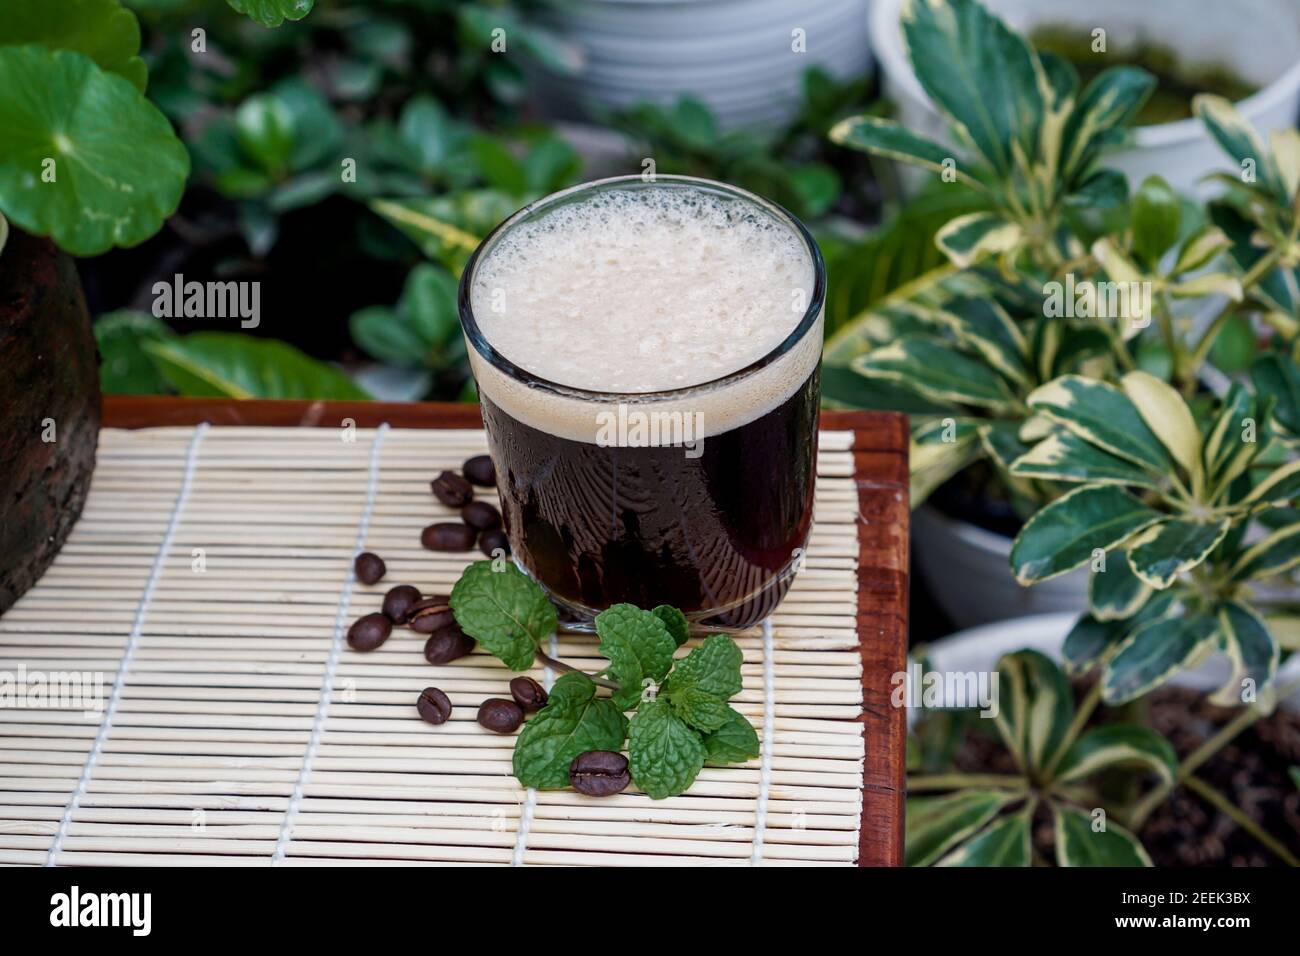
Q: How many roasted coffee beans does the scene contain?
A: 14